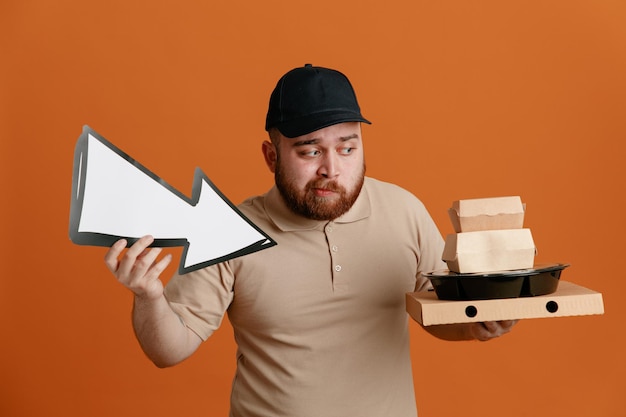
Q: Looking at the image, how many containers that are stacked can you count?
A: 4